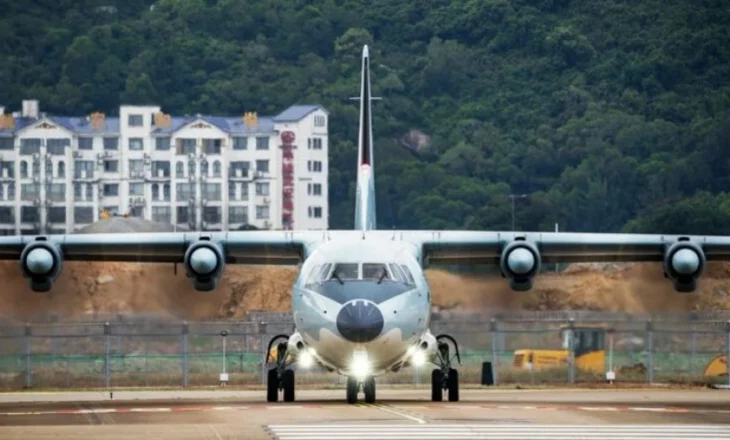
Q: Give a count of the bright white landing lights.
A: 3